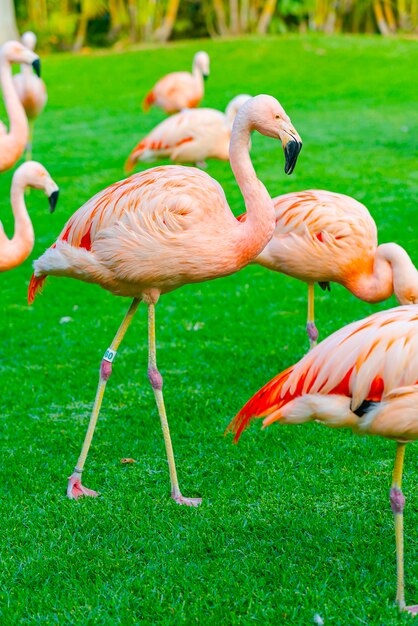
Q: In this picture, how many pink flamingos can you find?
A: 8